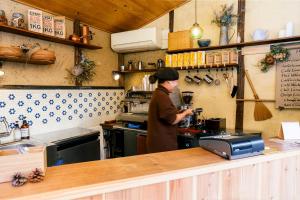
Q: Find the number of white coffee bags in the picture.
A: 3